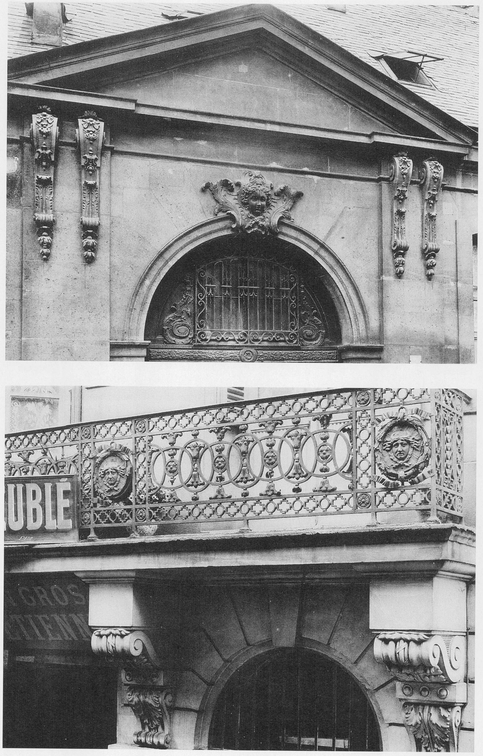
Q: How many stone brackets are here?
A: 6